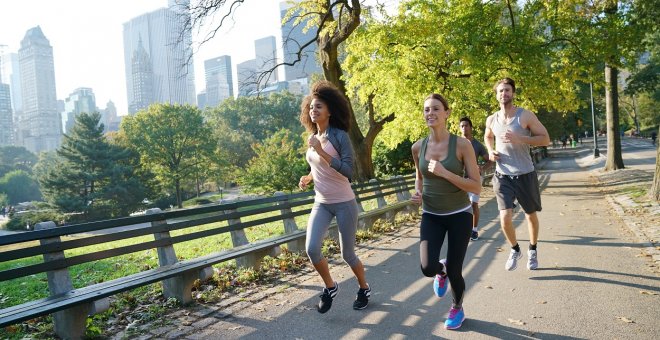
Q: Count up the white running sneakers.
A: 2